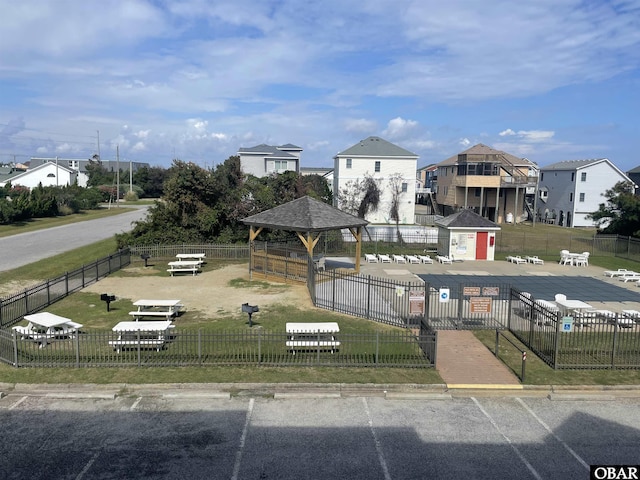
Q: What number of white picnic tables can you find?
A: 6